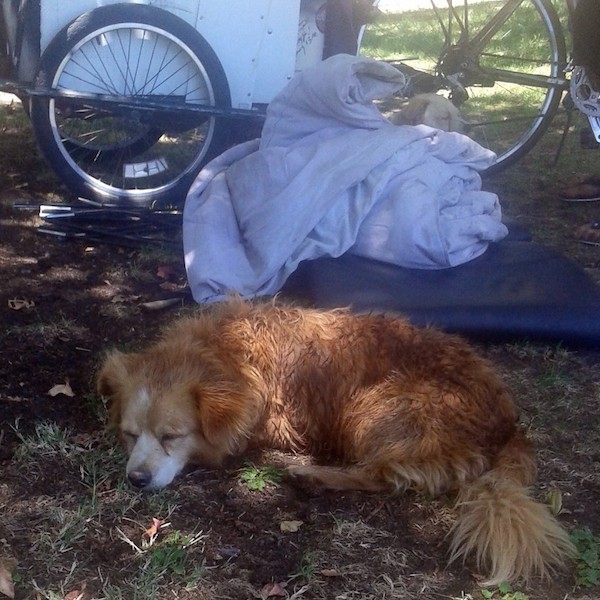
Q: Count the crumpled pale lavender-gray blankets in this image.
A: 1